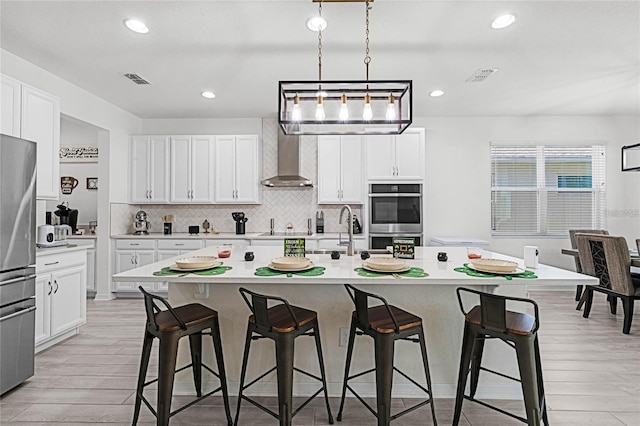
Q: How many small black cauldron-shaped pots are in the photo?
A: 4